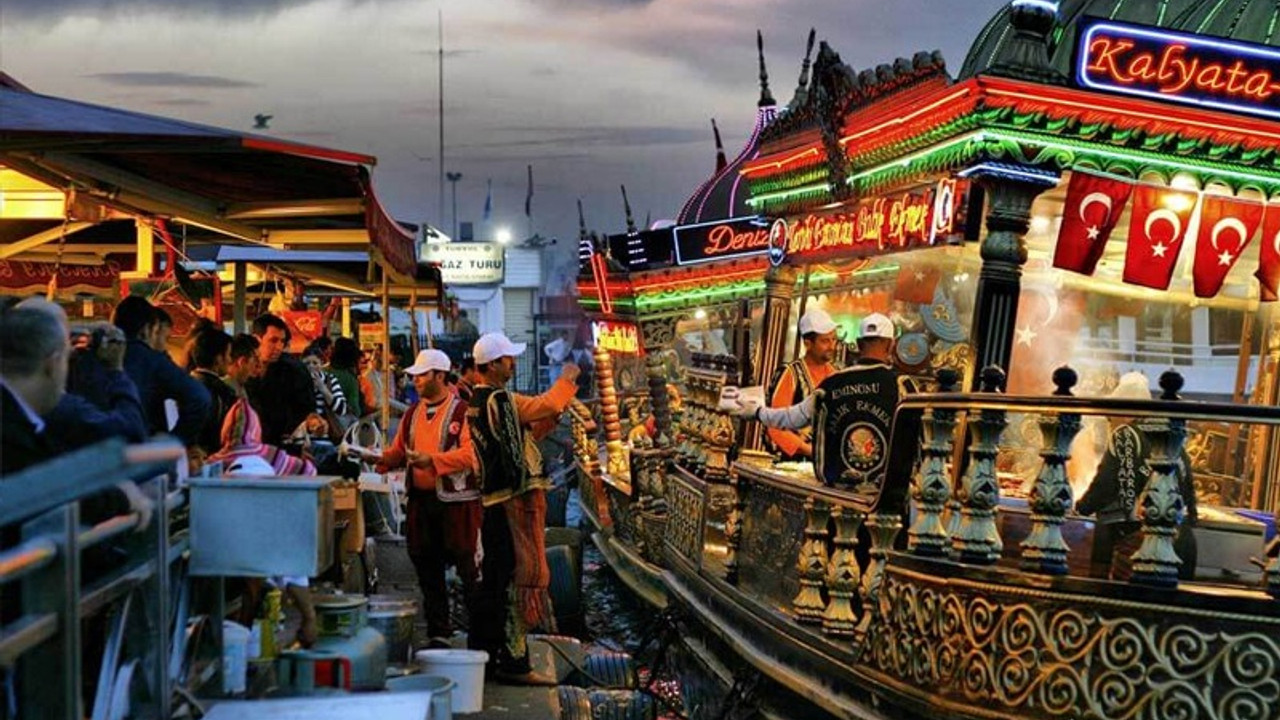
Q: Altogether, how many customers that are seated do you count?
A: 0